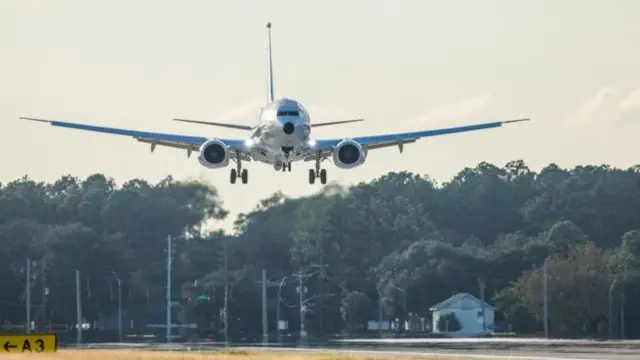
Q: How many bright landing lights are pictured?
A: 2